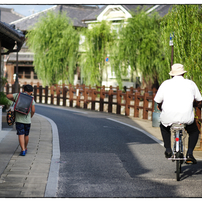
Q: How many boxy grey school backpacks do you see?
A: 1